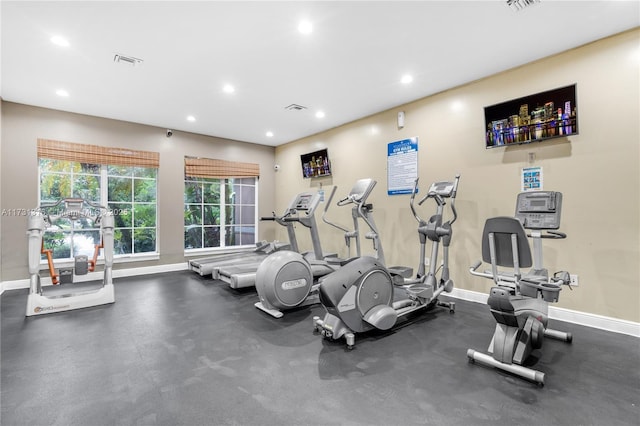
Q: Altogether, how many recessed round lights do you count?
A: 8